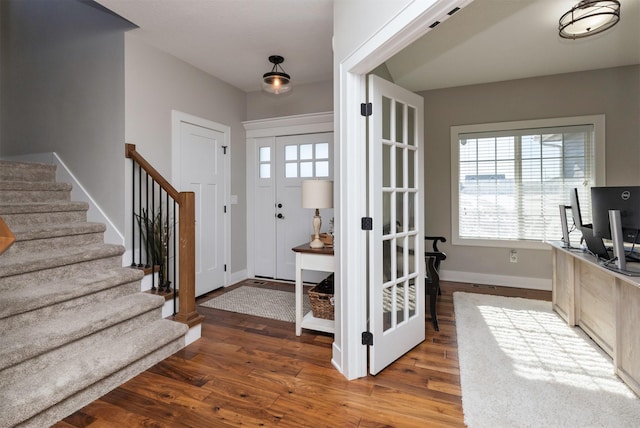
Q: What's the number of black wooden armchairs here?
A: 1